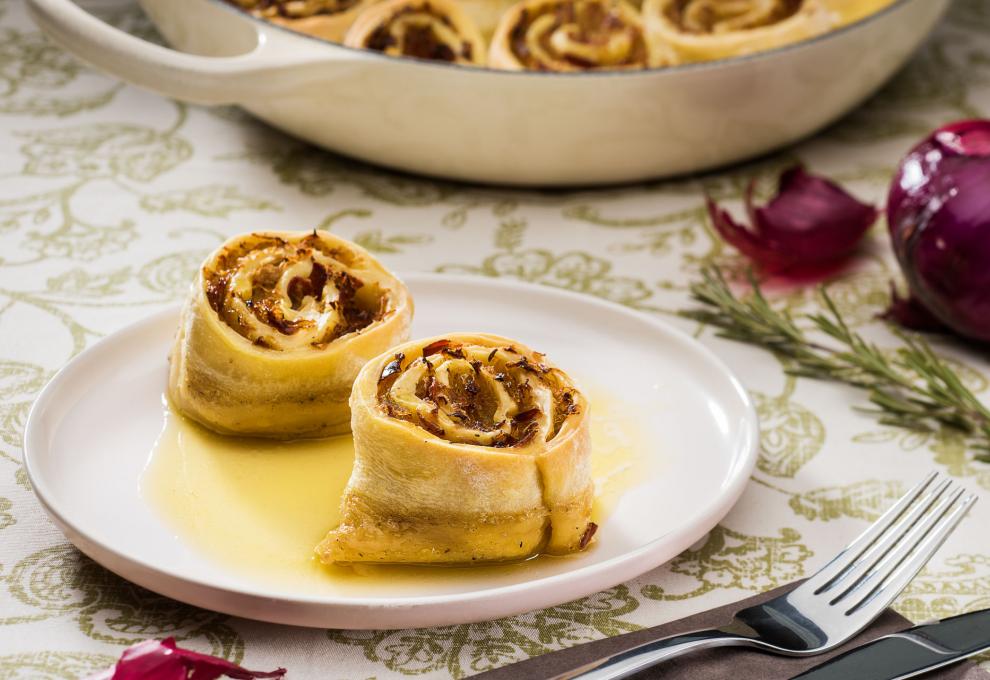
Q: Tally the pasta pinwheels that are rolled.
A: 6